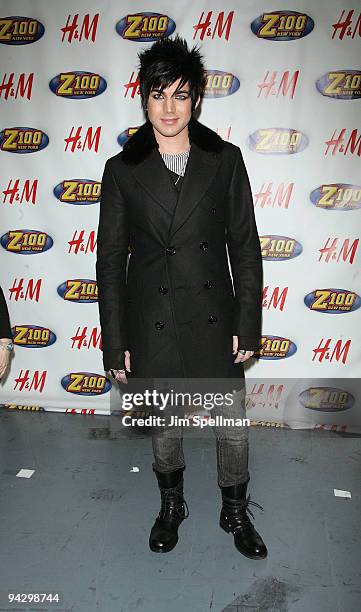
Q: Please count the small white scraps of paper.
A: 3